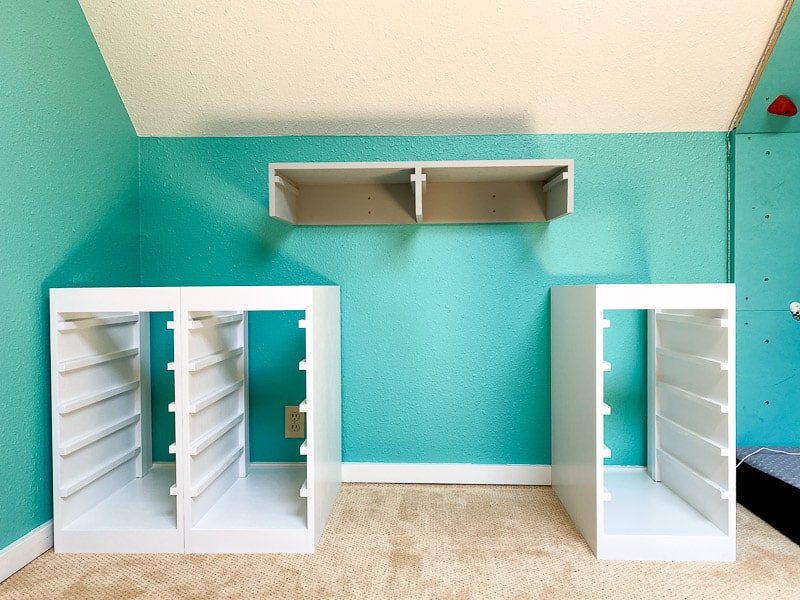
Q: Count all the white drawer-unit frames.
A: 3